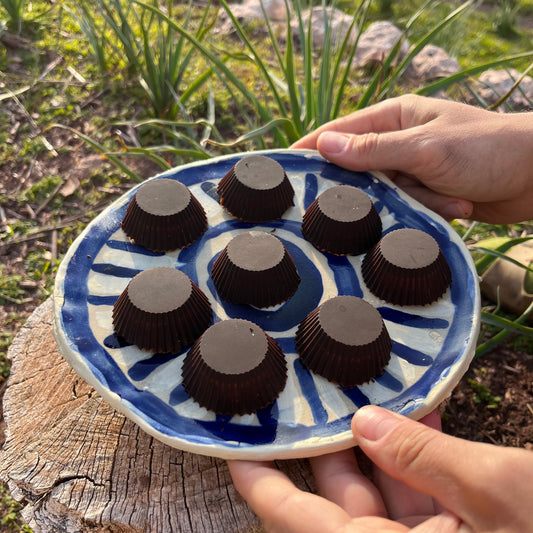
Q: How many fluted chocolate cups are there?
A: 8